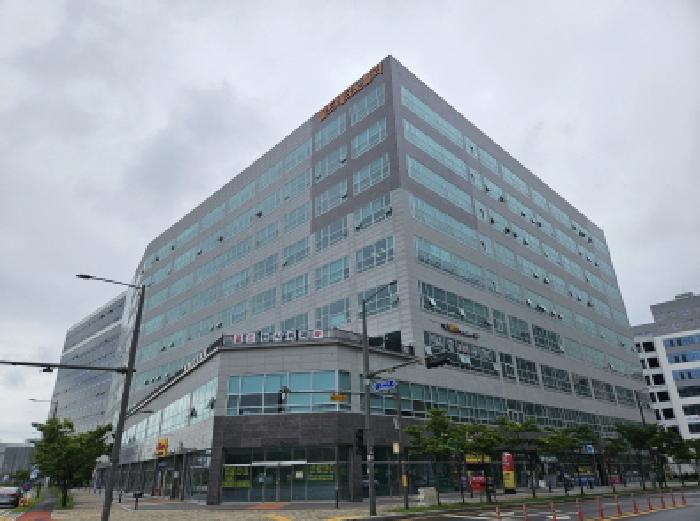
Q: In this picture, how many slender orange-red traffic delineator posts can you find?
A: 11